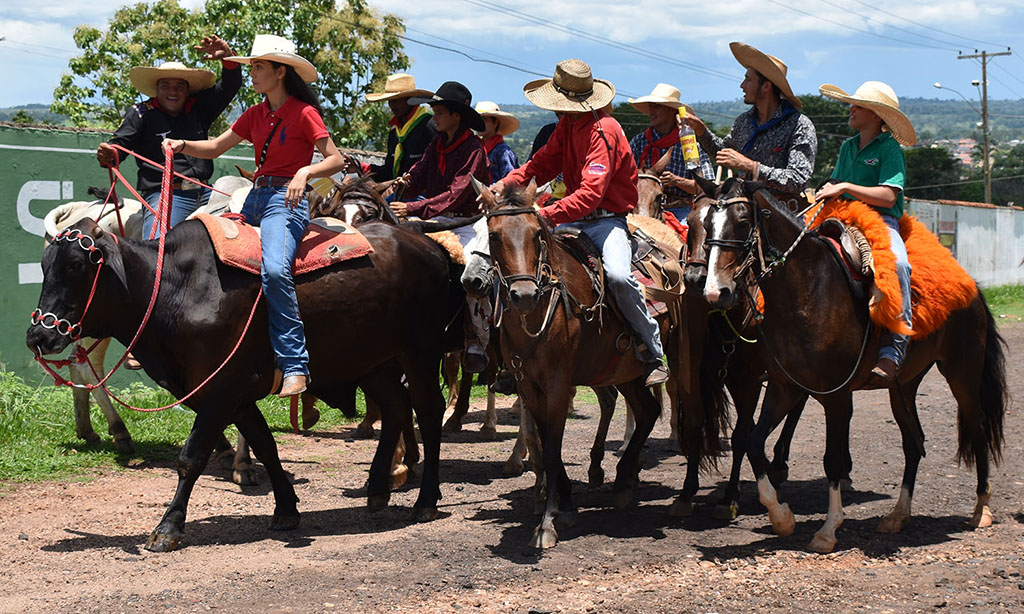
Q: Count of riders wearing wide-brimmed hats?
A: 9